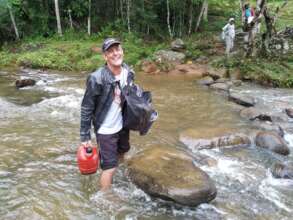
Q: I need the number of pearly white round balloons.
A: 0